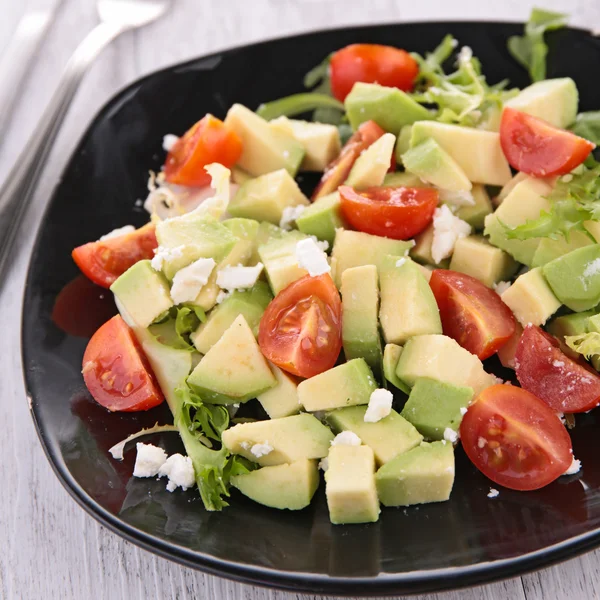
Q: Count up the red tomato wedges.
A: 11